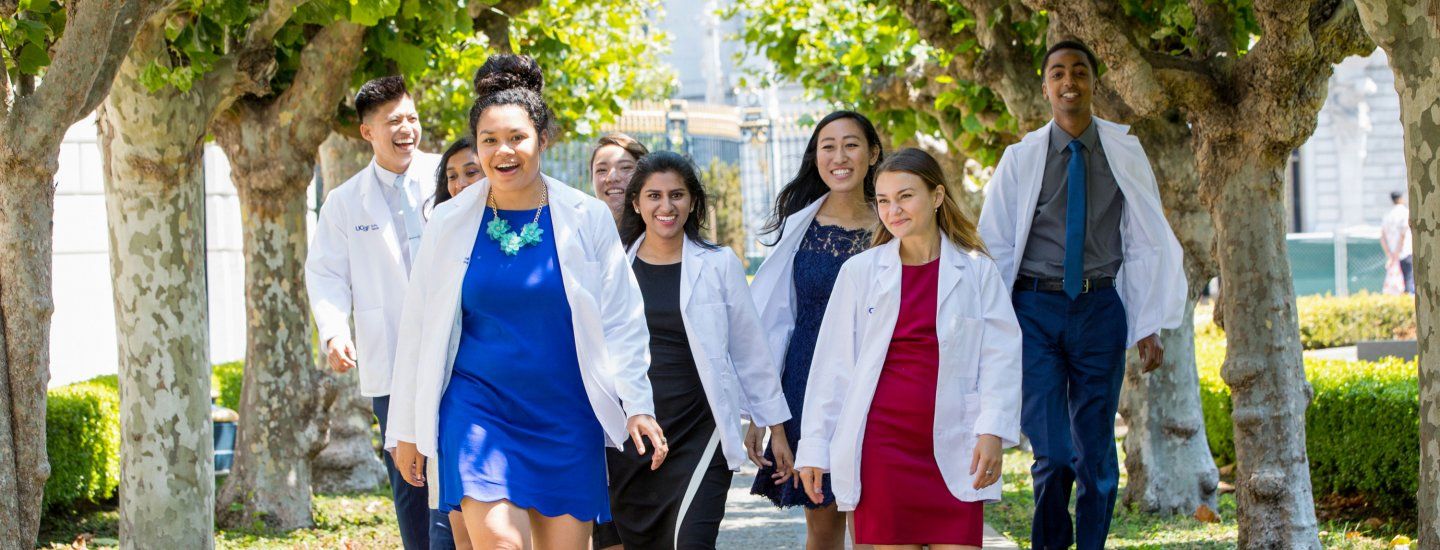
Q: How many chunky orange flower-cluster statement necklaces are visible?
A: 0